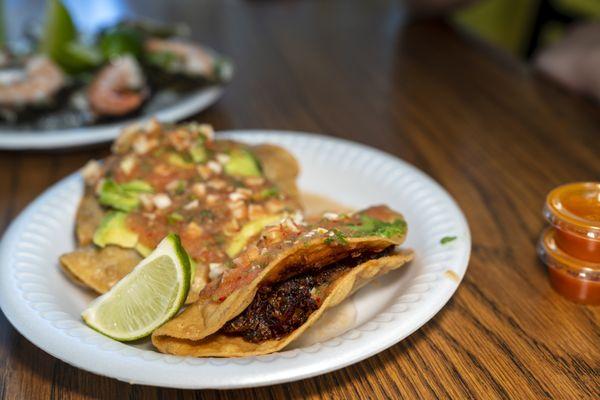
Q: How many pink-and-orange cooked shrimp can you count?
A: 3